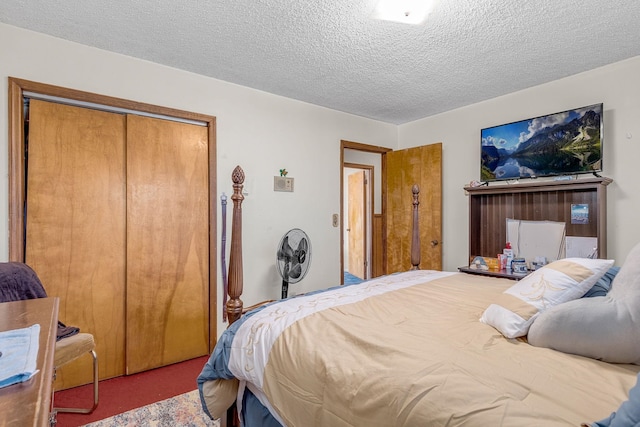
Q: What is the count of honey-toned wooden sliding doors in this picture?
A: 2